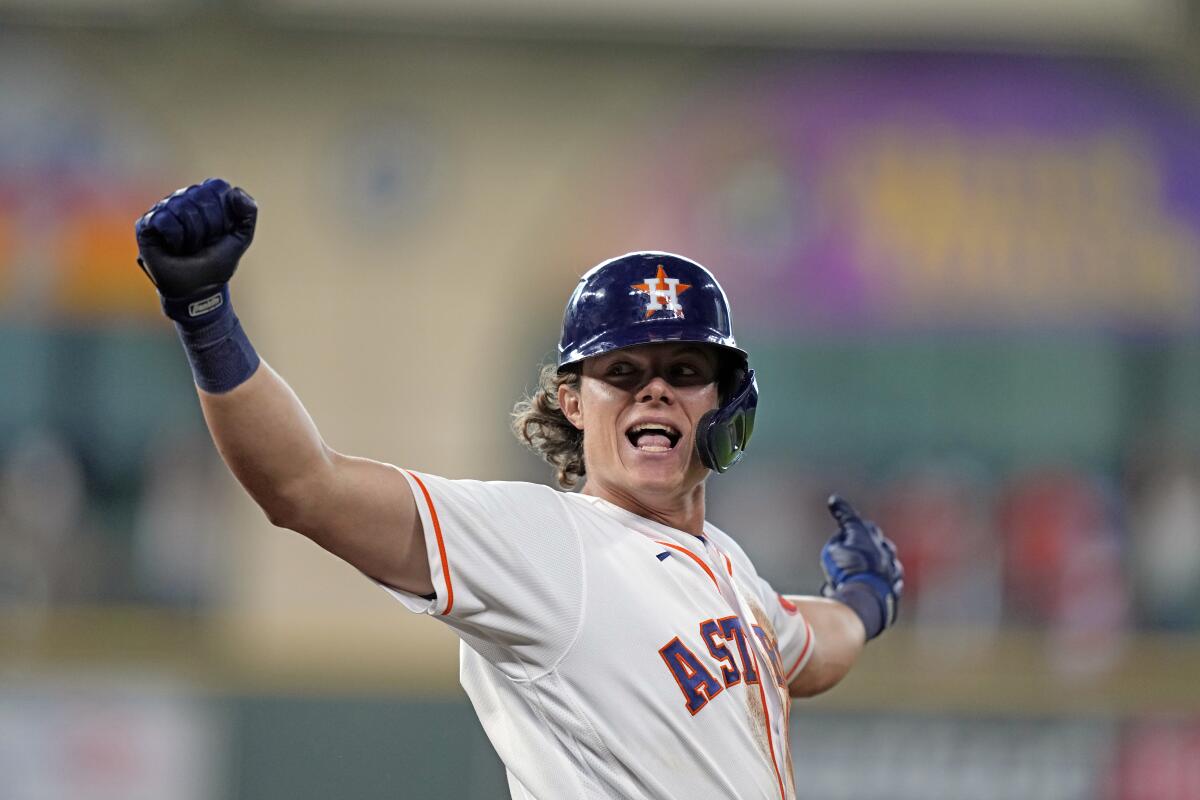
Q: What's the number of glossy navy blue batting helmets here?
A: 1